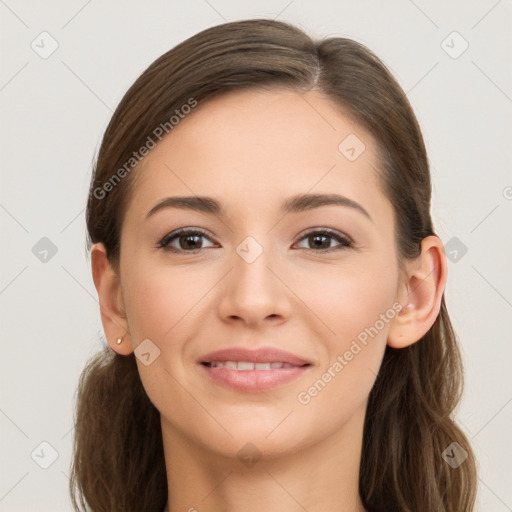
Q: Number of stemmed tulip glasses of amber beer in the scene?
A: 0